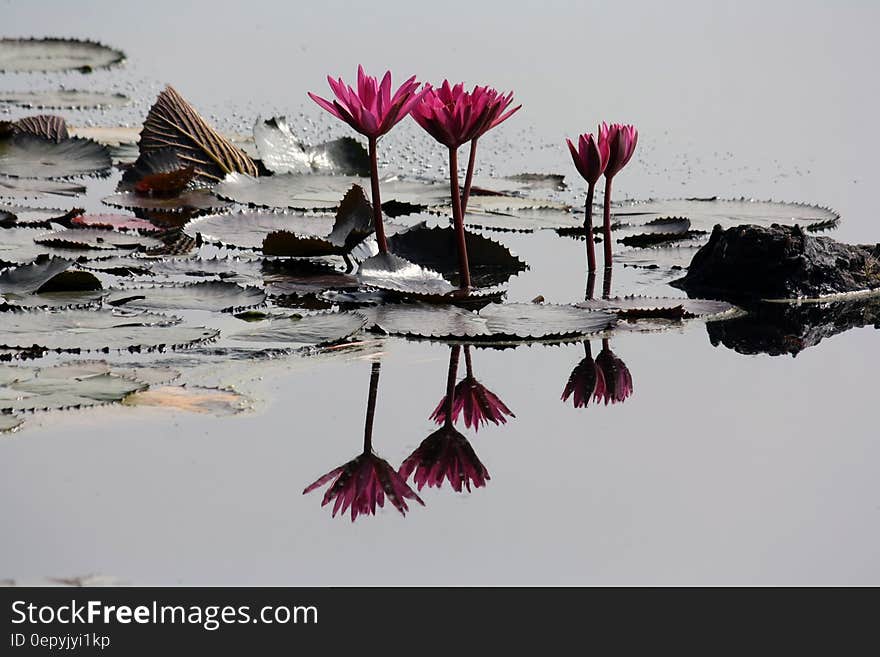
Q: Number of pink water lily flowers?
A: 5